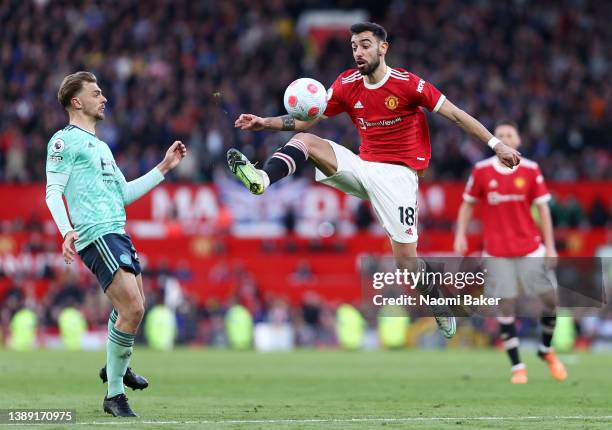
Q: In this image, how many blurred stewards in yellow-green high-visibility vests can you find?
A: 7